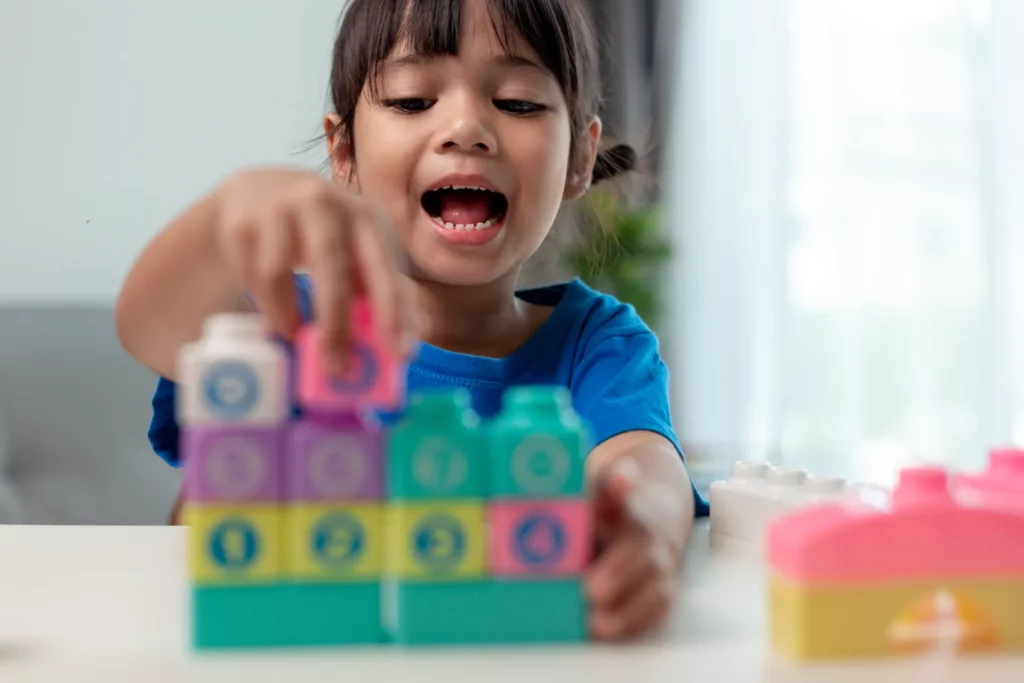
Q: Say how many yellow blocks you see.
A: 4